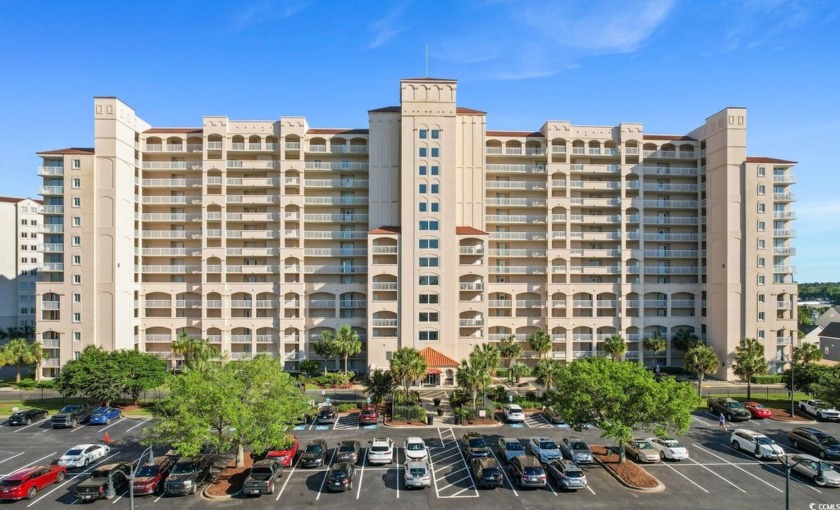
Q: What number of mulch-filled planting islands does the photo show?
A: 2